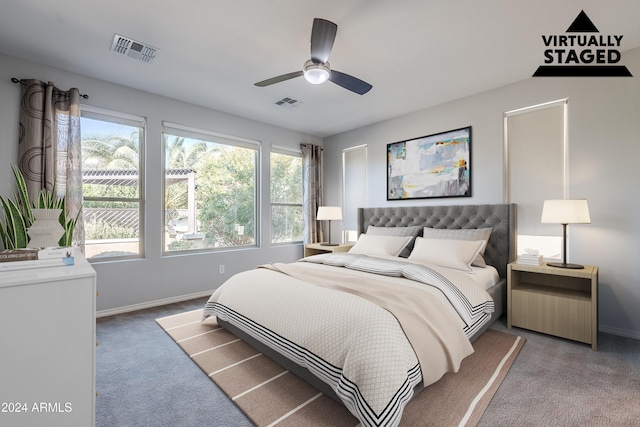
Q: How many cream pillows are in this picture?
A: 2